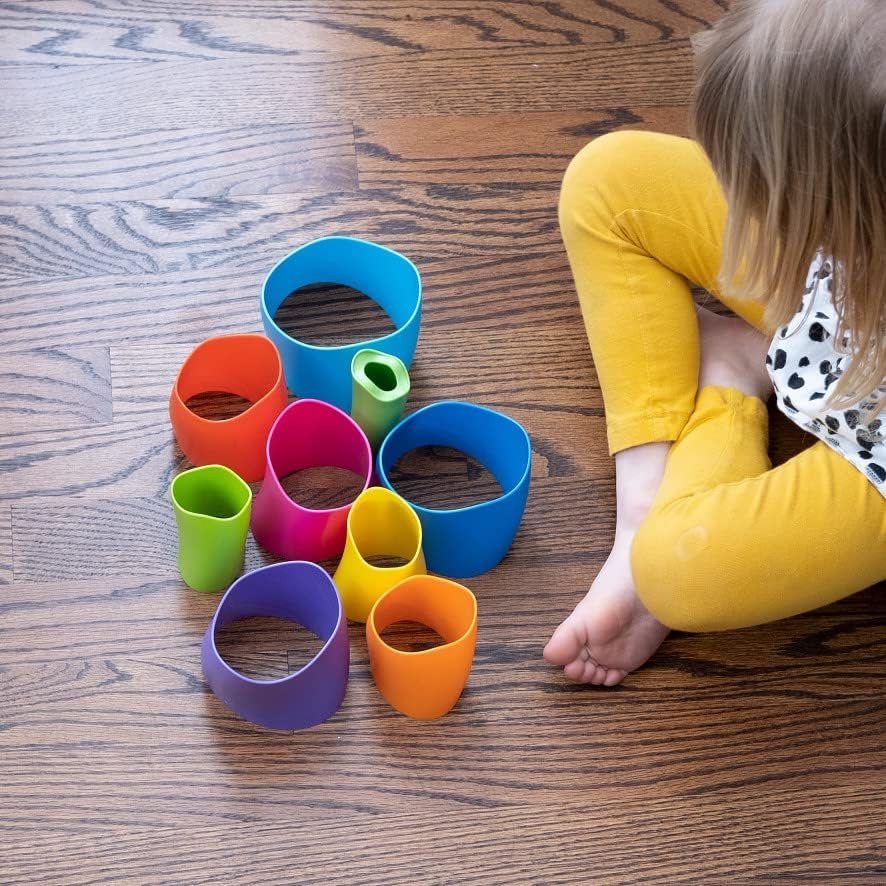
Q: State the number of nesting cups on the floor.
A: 9